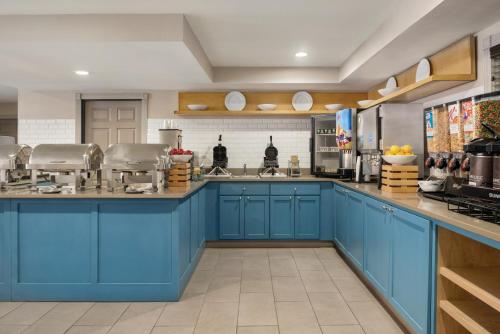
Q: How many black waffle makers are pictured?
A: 2